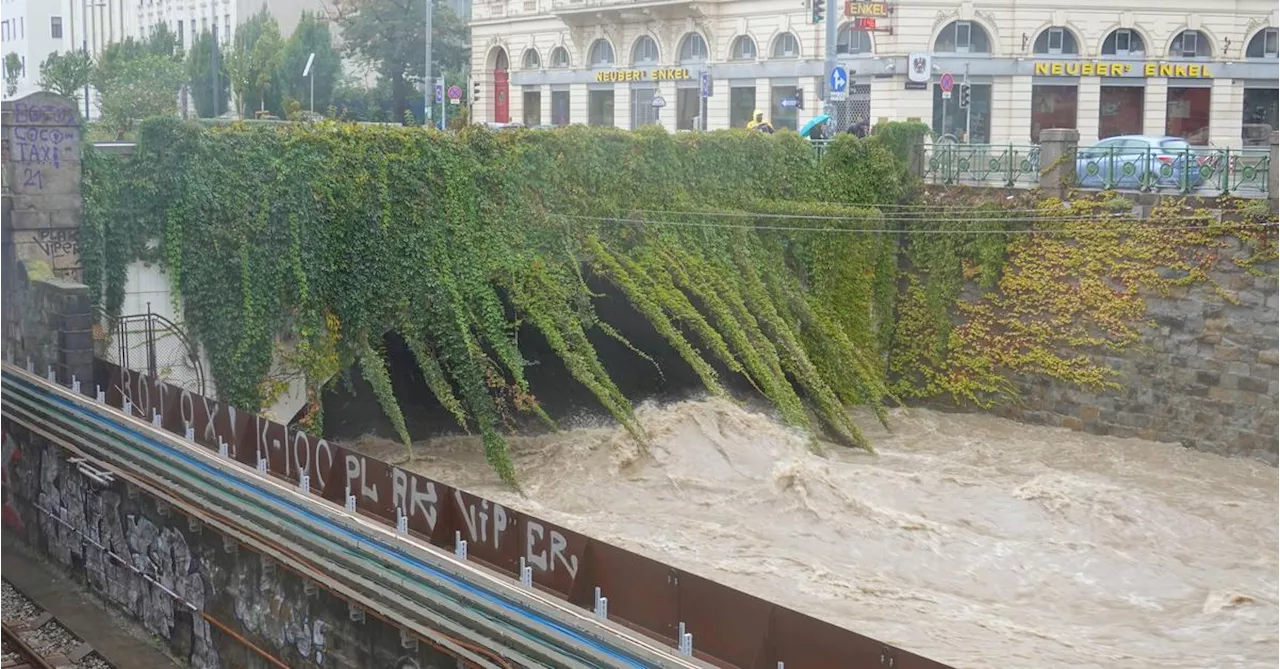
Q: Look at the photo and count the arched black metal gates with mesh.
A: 1